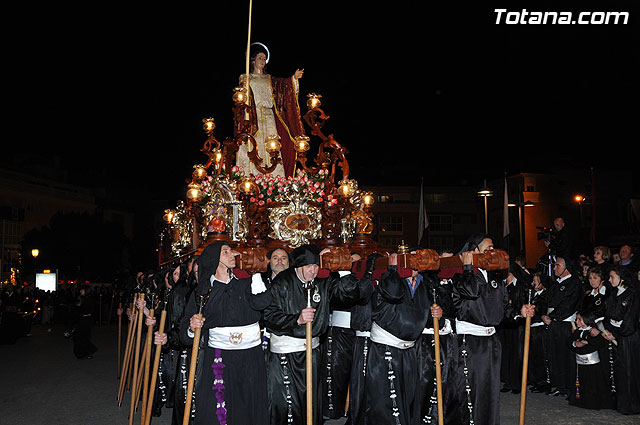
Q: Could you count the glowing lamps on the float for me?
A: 12